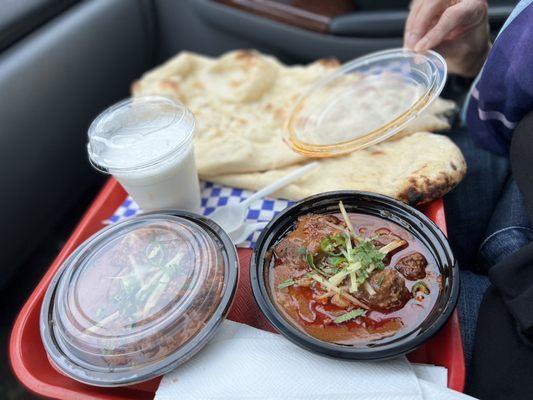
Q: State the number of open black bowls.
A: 1